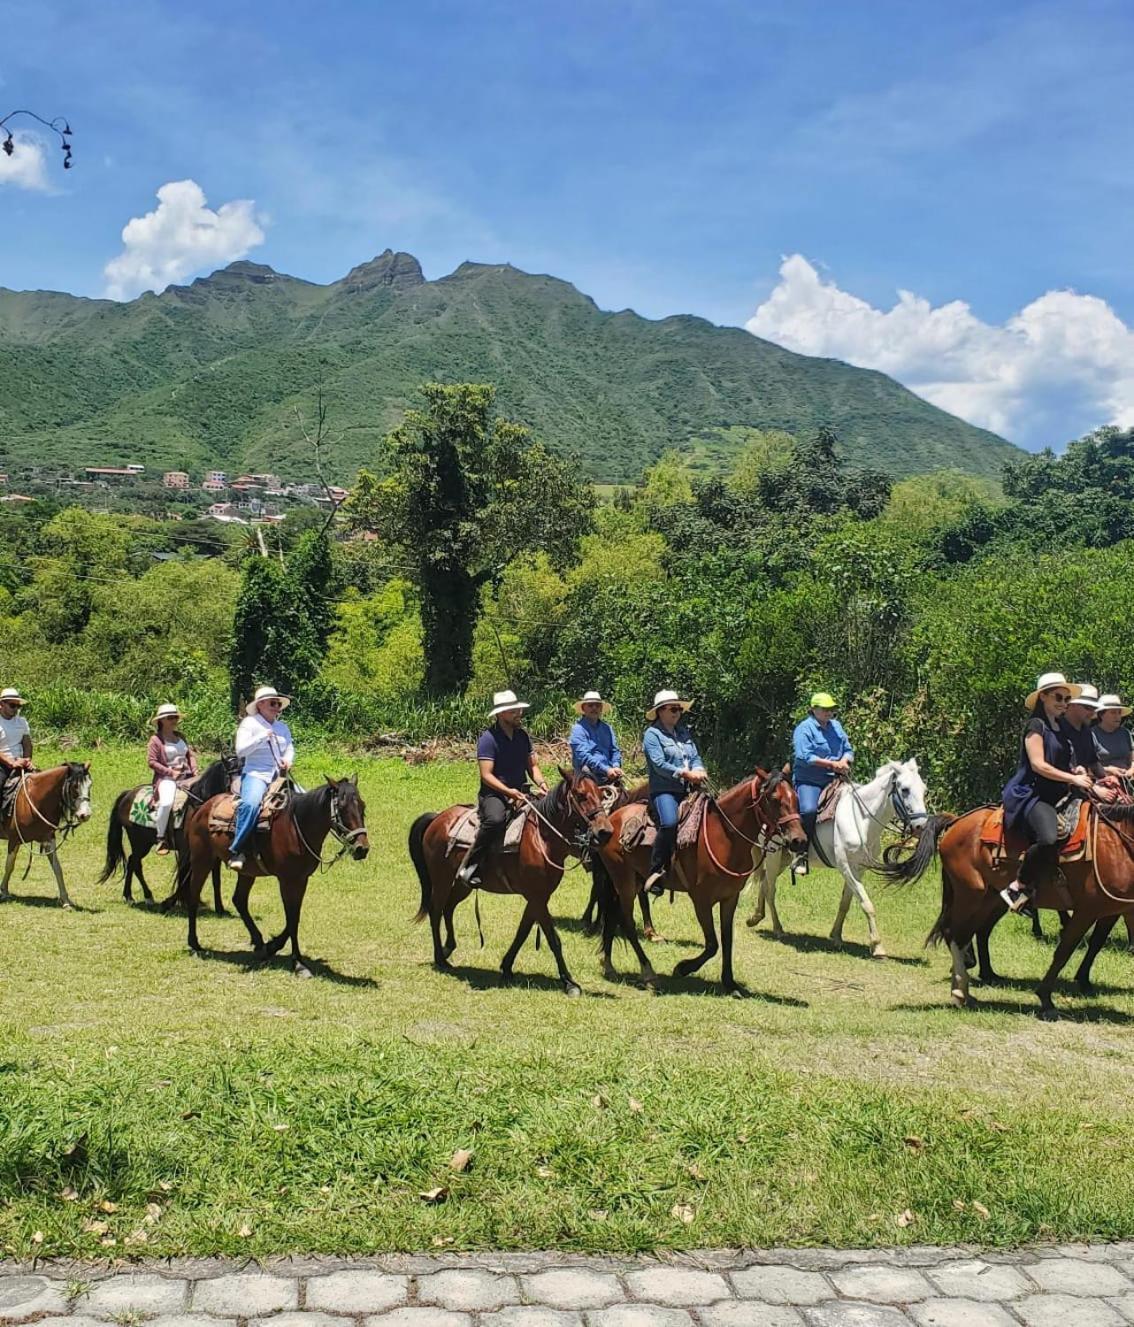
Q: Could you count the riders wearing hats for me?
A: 10